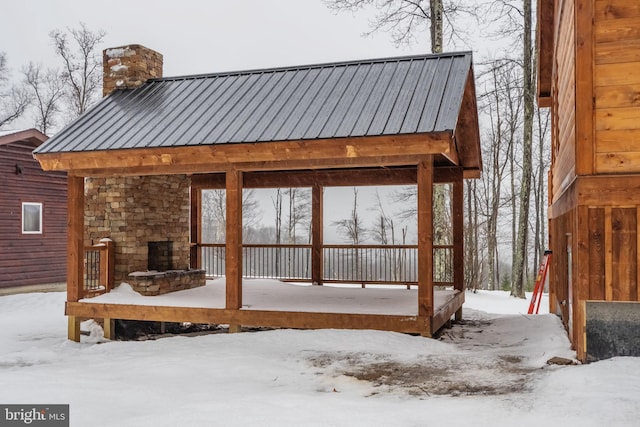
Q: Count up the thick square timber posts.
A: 6